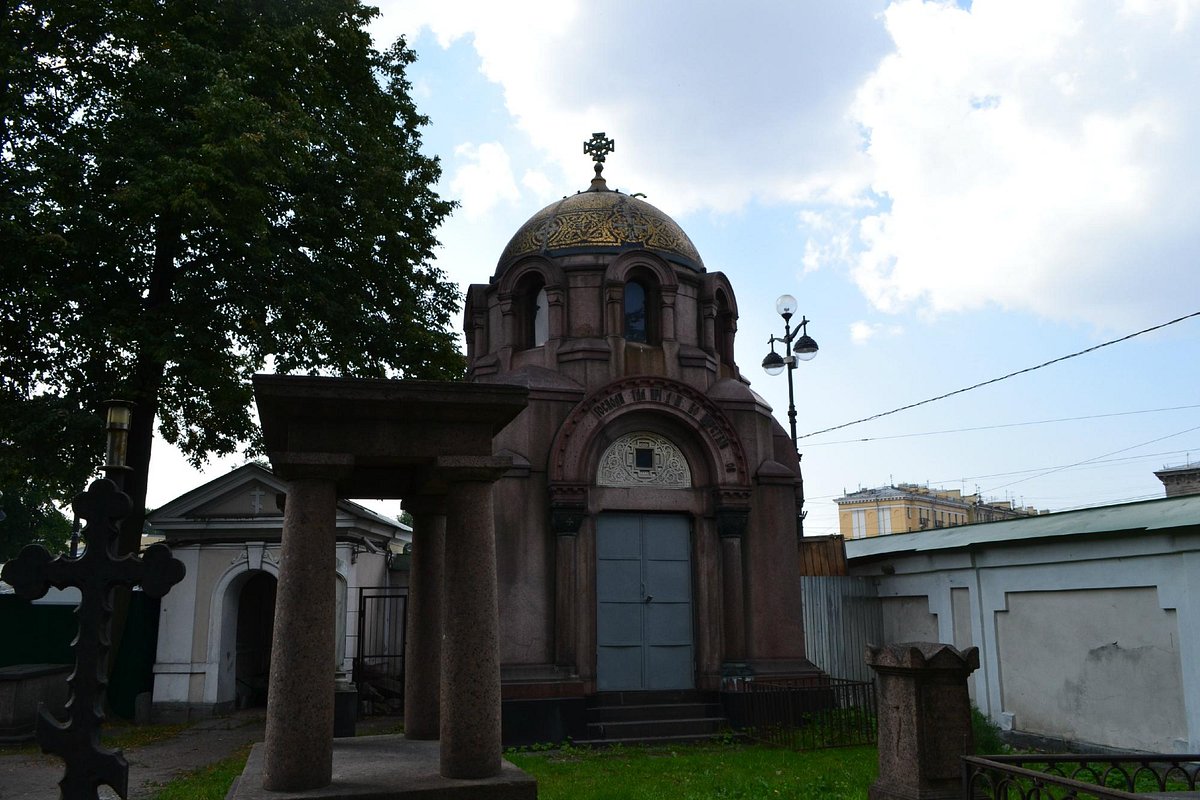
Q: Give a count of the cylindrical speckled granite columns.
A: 3